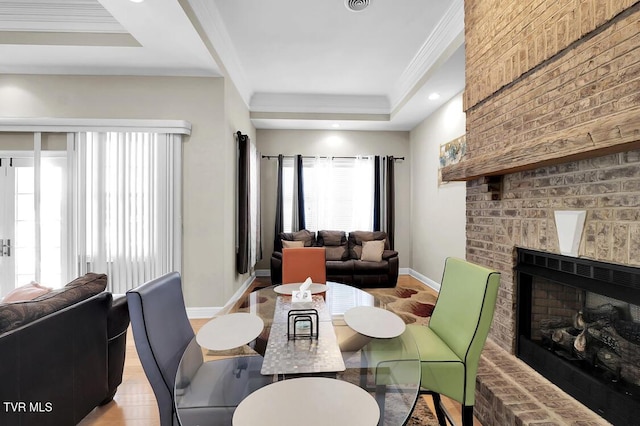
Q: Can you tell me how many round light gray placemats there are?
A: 4